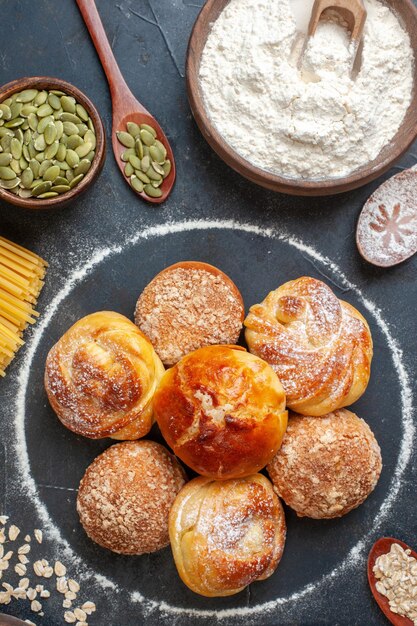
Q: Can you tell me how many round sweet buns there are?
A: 7